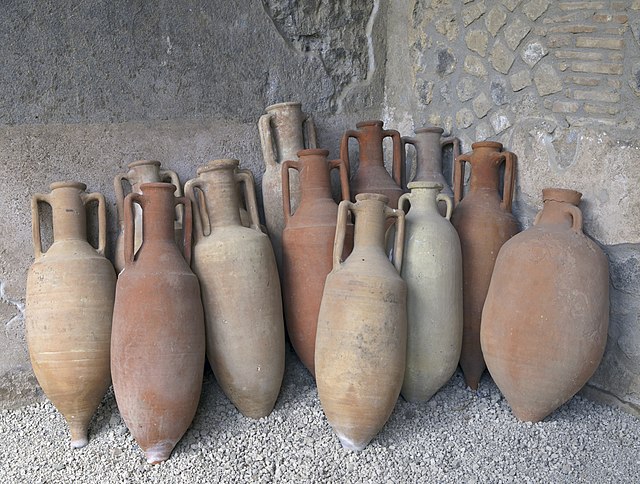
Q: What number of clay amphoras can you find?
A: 12